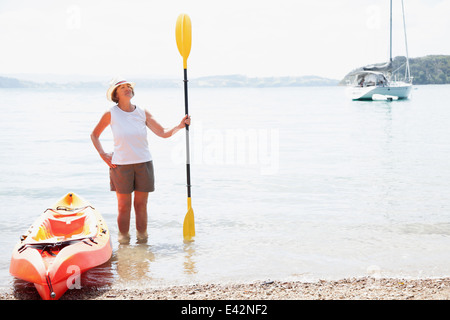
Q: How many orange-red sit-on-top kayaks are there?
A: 1